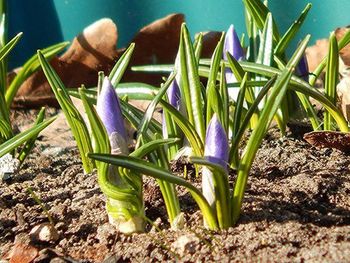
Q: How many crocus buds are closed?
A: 5